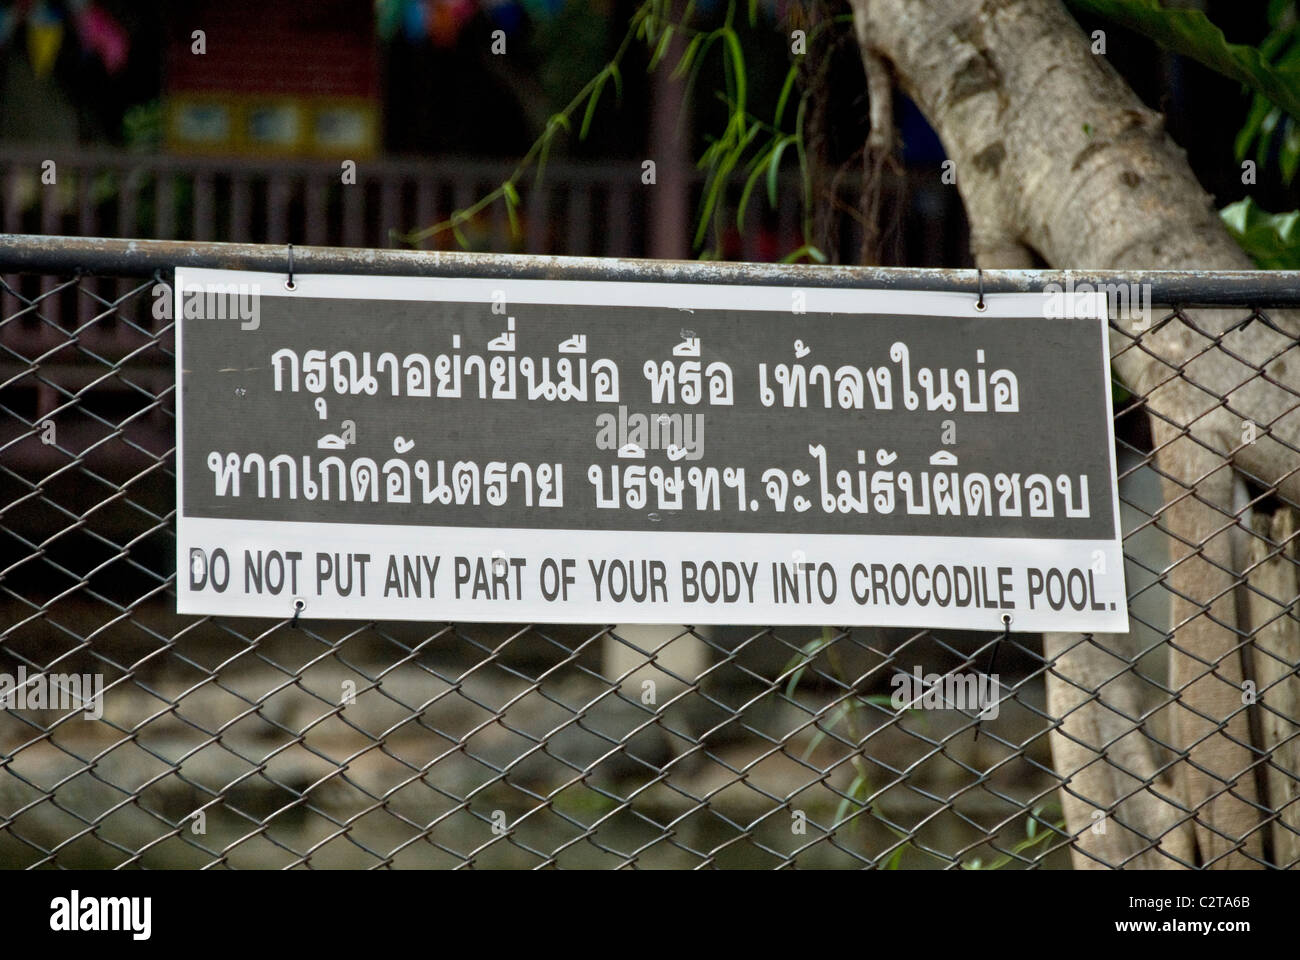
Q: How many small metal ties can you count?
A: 4